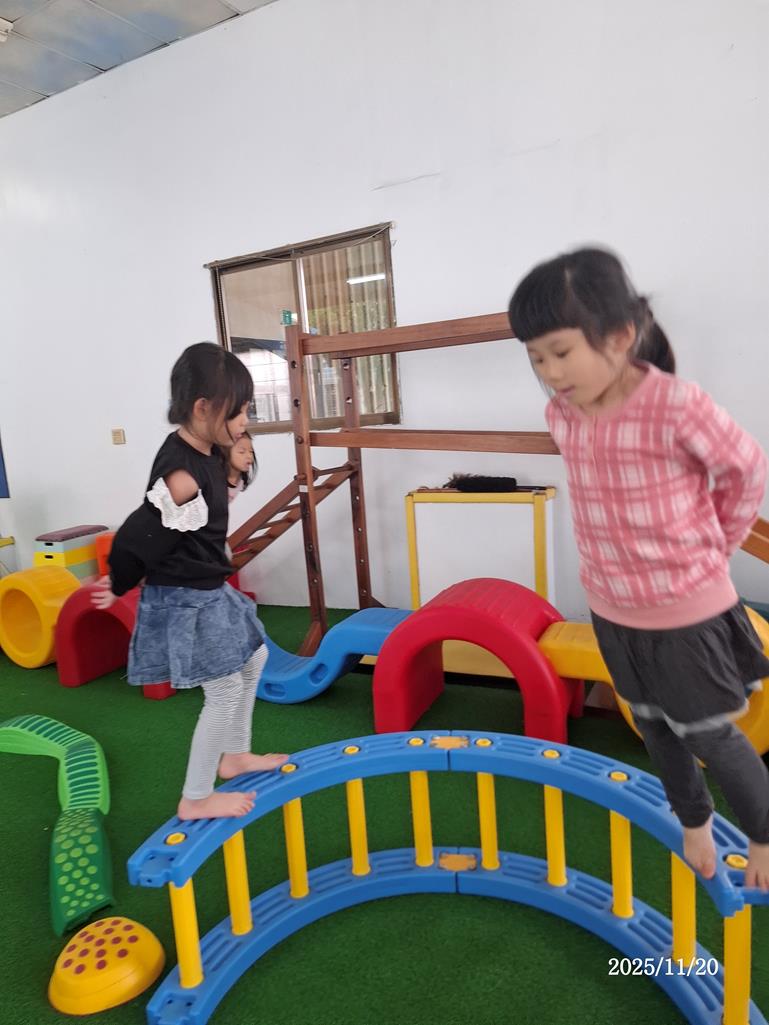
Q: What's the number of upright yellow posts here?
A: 10